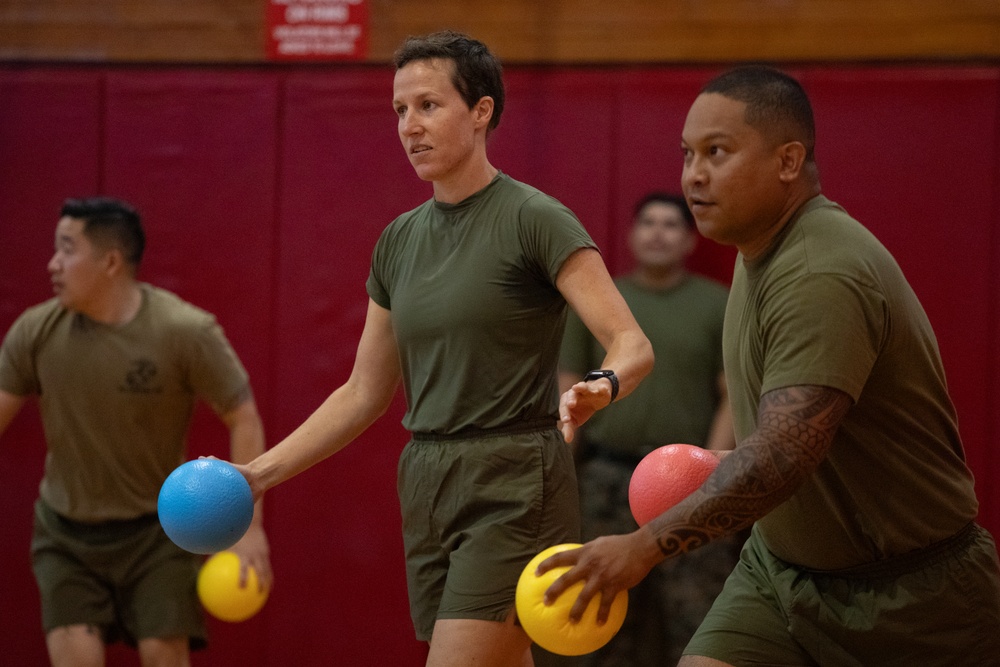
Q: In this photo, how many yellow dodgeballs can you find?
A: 2